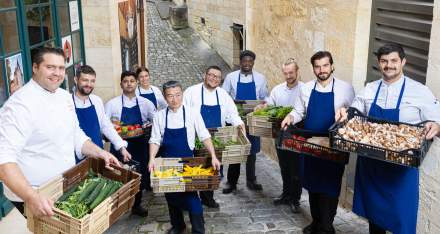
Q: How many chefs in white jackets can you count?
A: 10